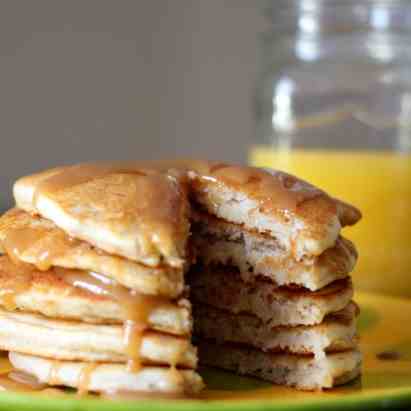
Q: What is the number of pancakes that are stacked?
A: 5